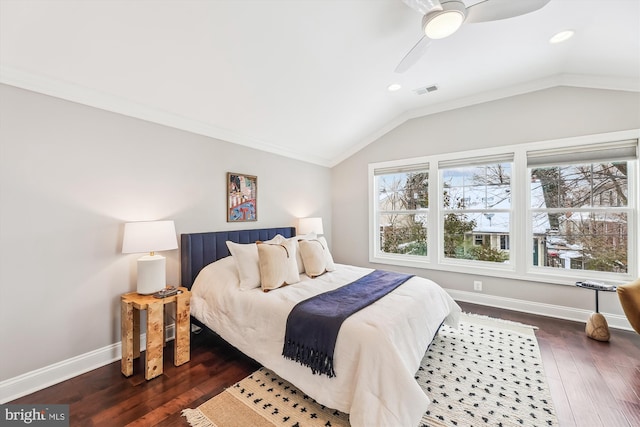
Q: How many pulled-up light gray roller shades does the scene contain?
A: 3